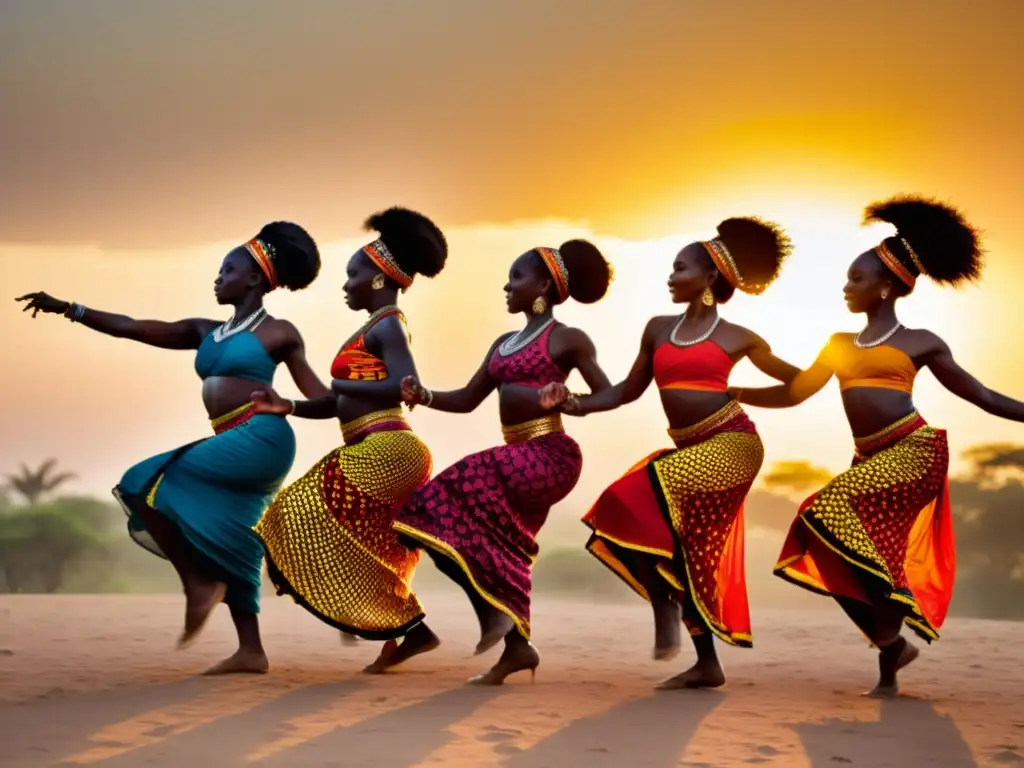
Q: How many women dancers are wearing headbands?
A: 5